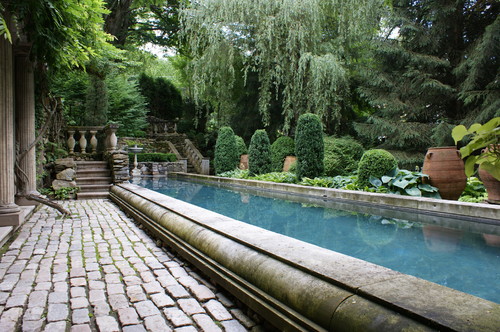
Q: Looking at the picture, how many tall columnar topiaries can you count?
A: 3